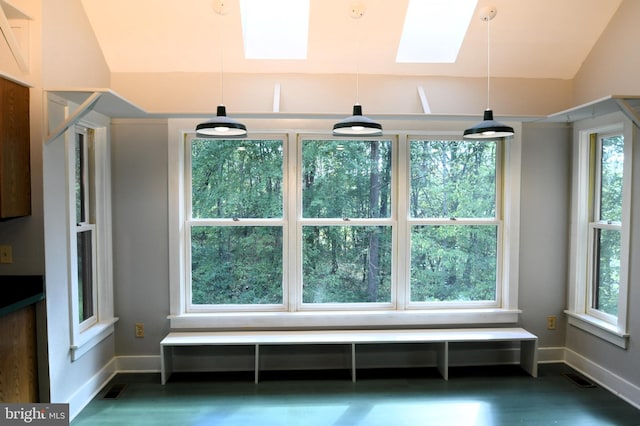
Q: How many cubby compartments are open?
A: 4